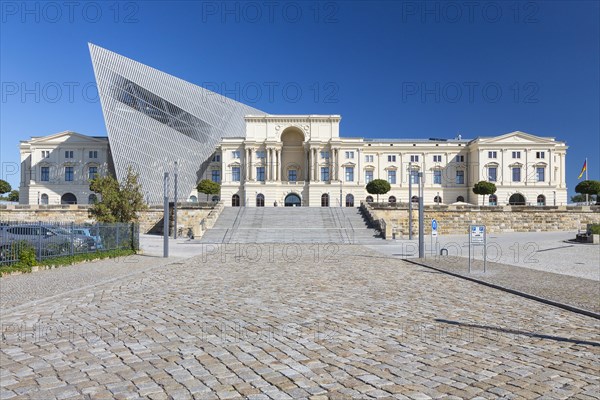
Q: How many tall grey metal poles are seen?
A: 4